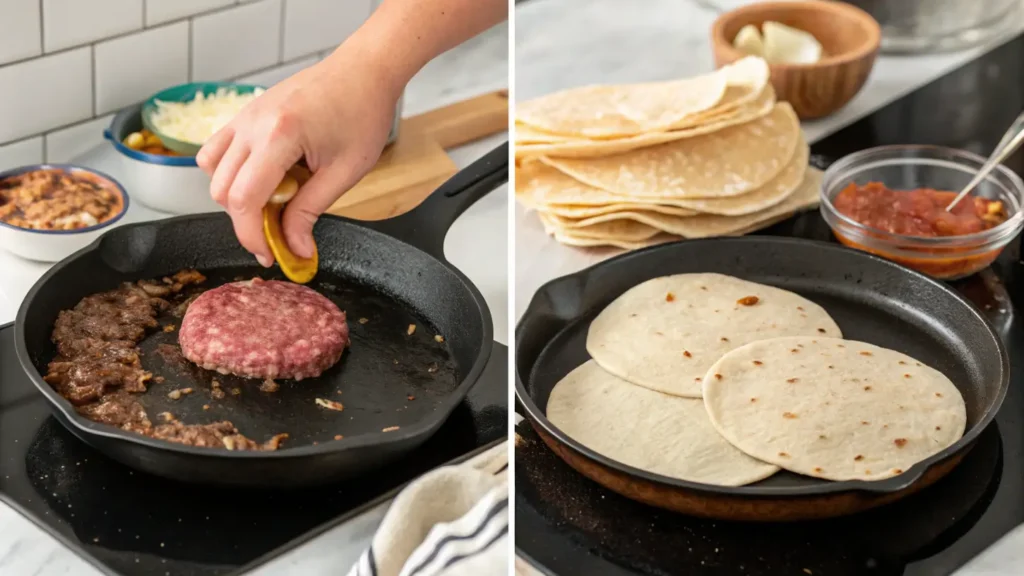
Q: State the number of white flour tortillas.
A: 3